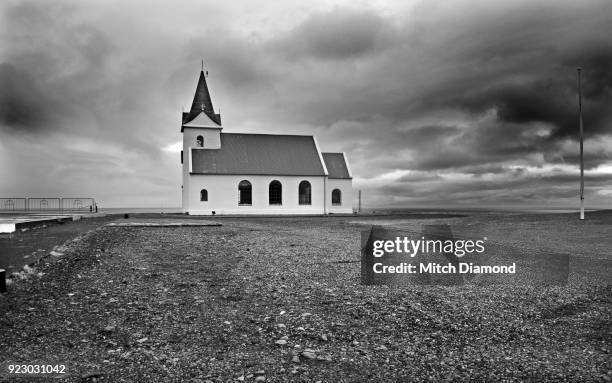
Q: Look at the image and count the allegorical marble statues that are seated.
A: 0